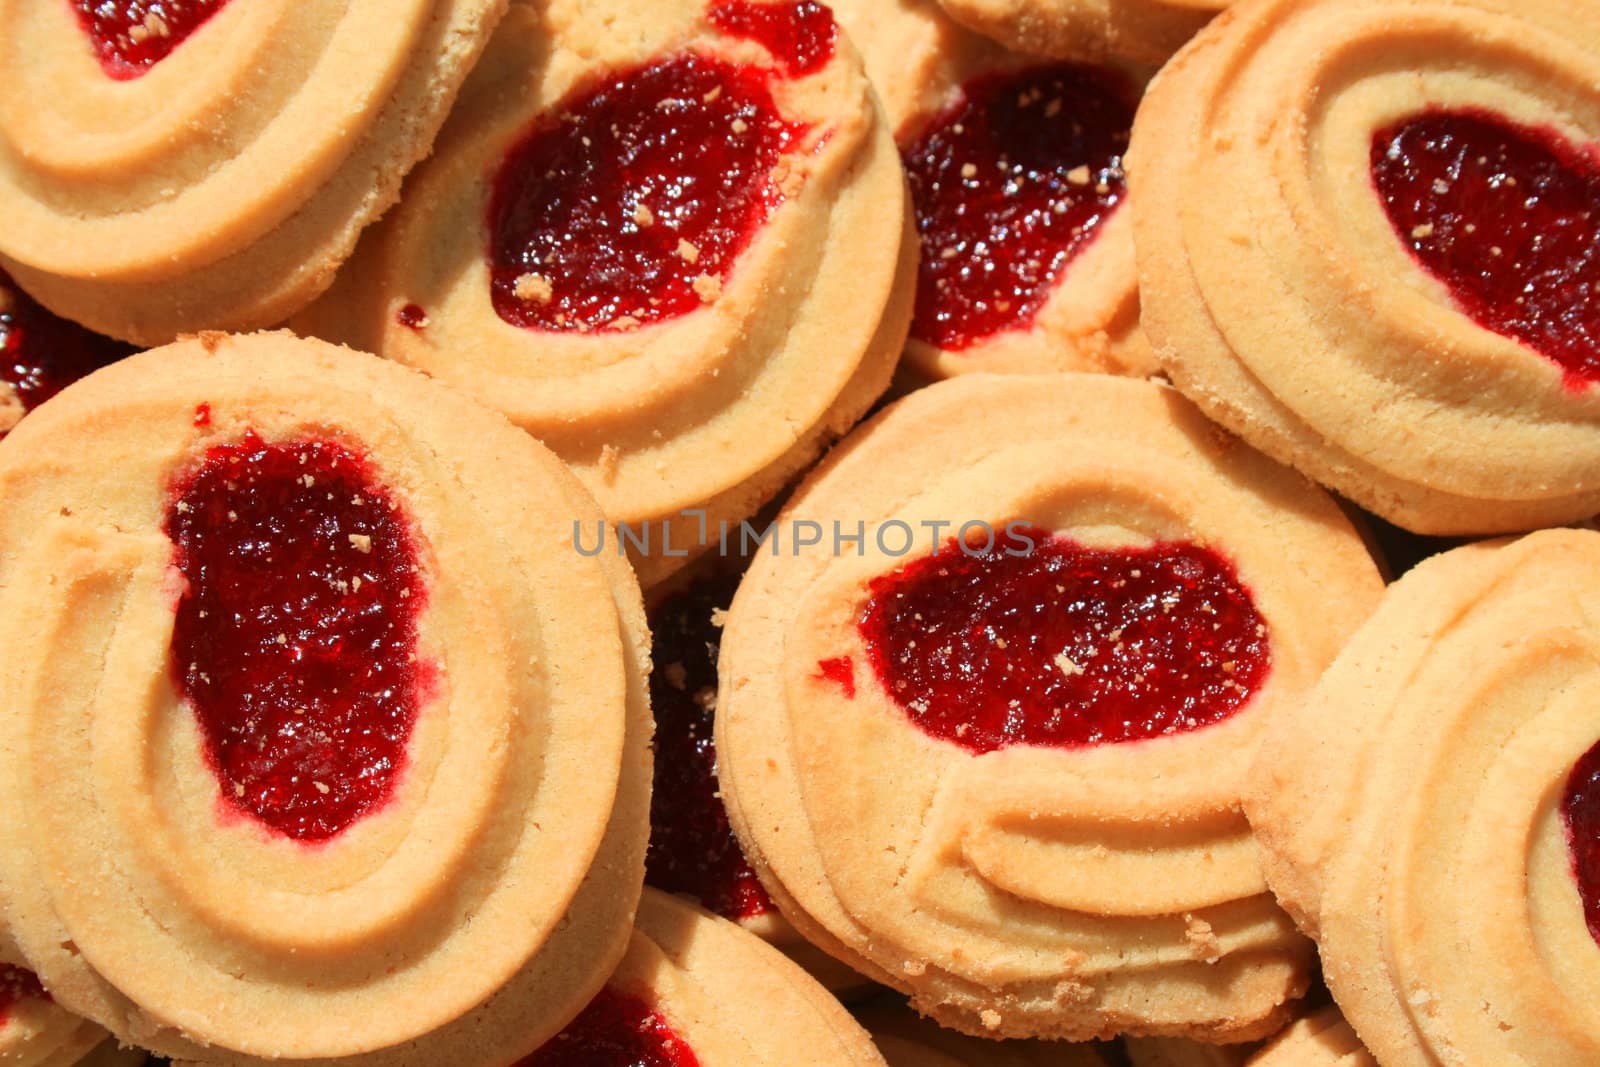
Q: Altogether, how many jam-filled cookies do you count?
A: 11